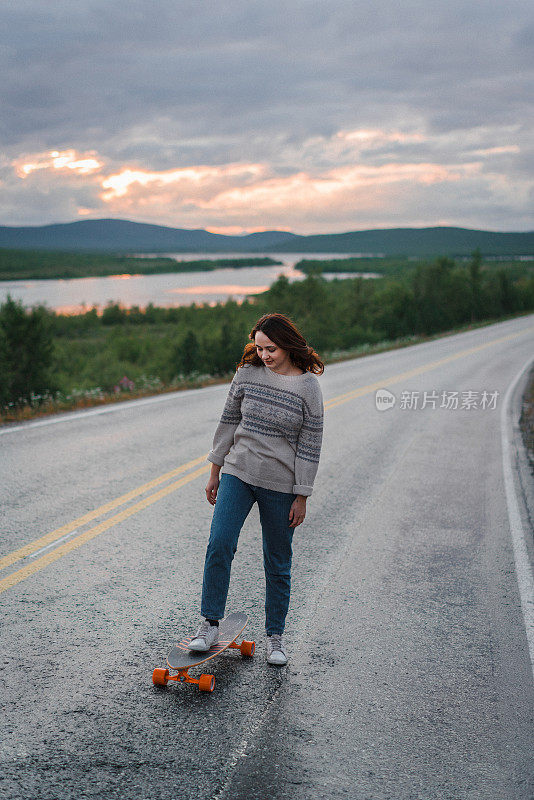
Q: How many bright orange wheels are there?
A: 3